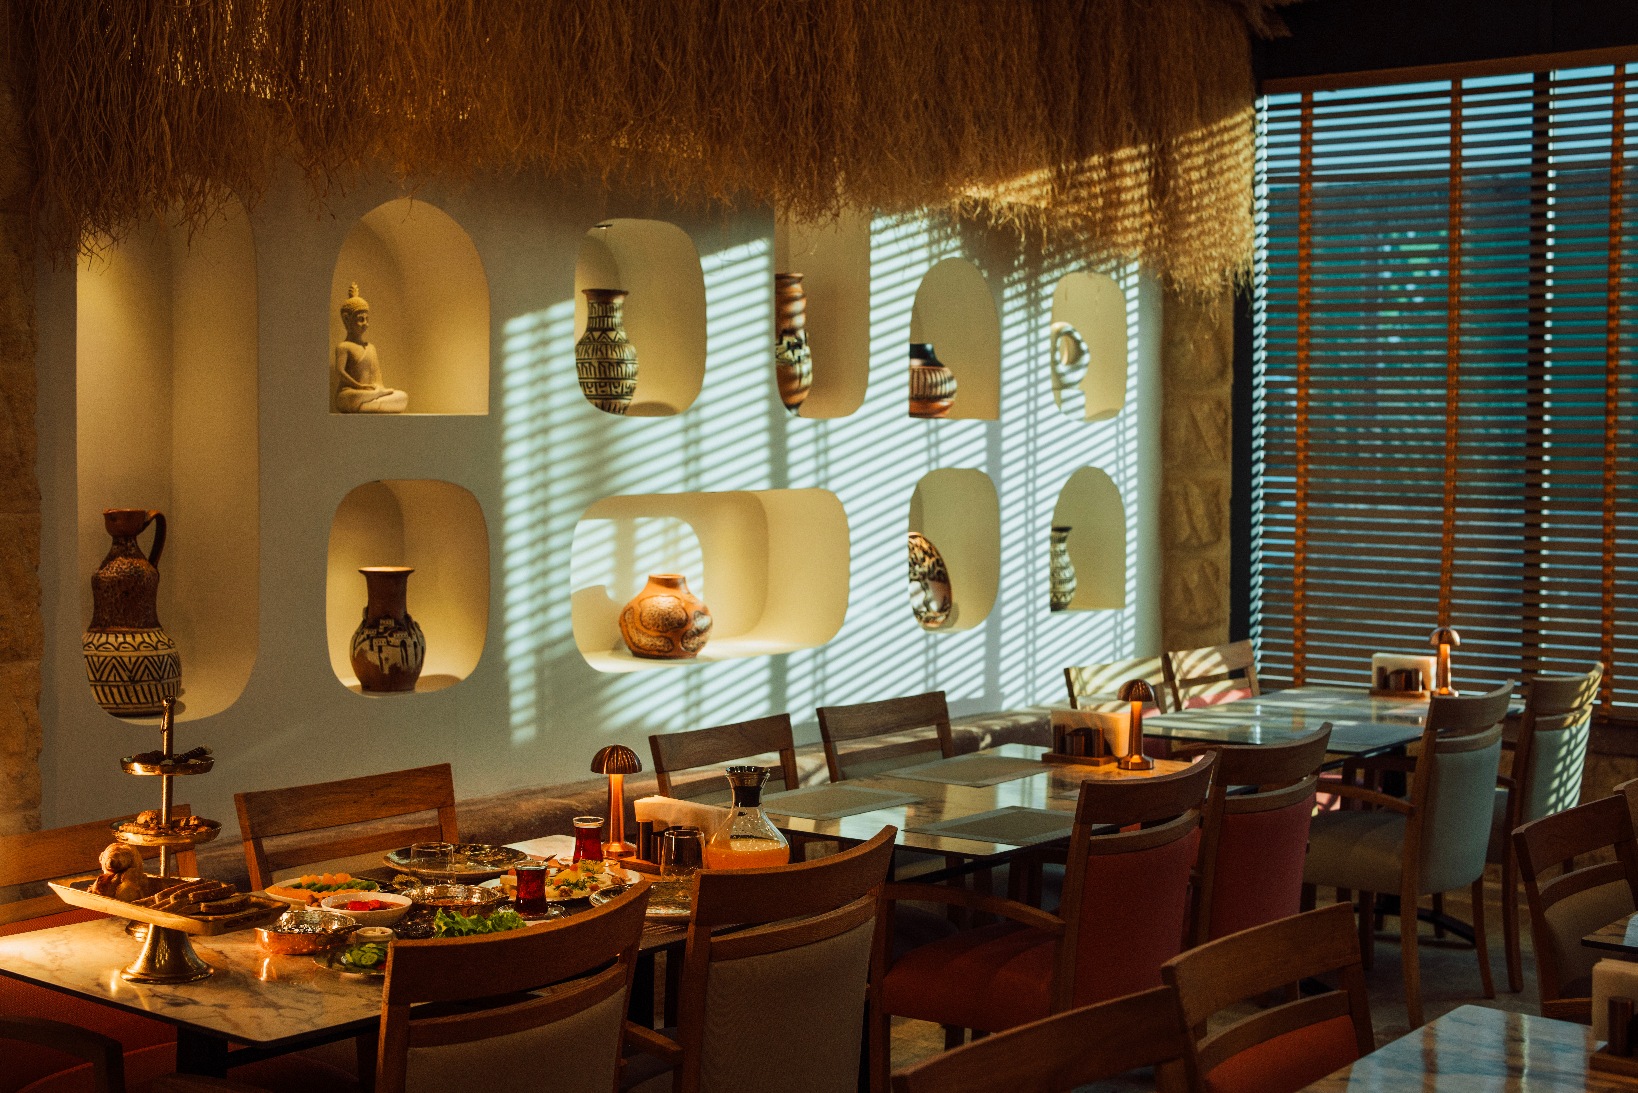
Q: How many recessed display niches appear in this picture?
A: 10